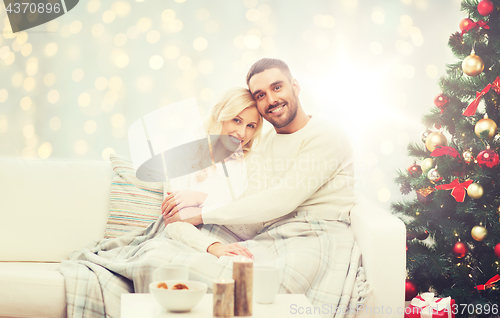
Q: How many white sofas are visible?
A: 1